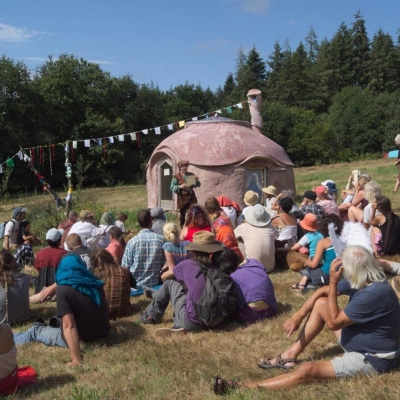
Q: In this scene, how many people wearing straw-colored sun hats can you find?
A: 2